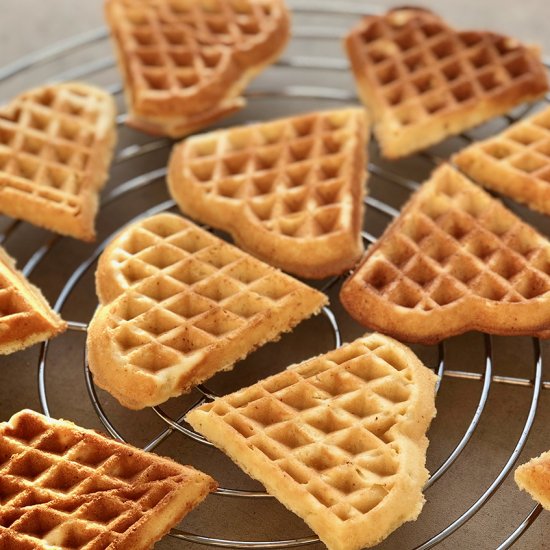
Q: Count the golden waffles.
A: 11